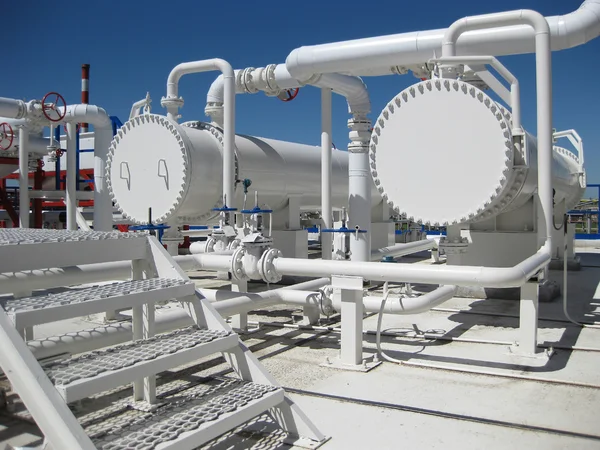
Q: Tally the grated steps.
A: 4